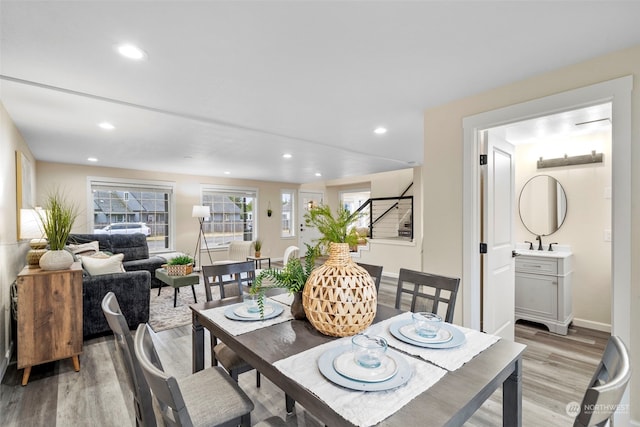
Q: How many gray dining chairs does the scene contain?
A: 6